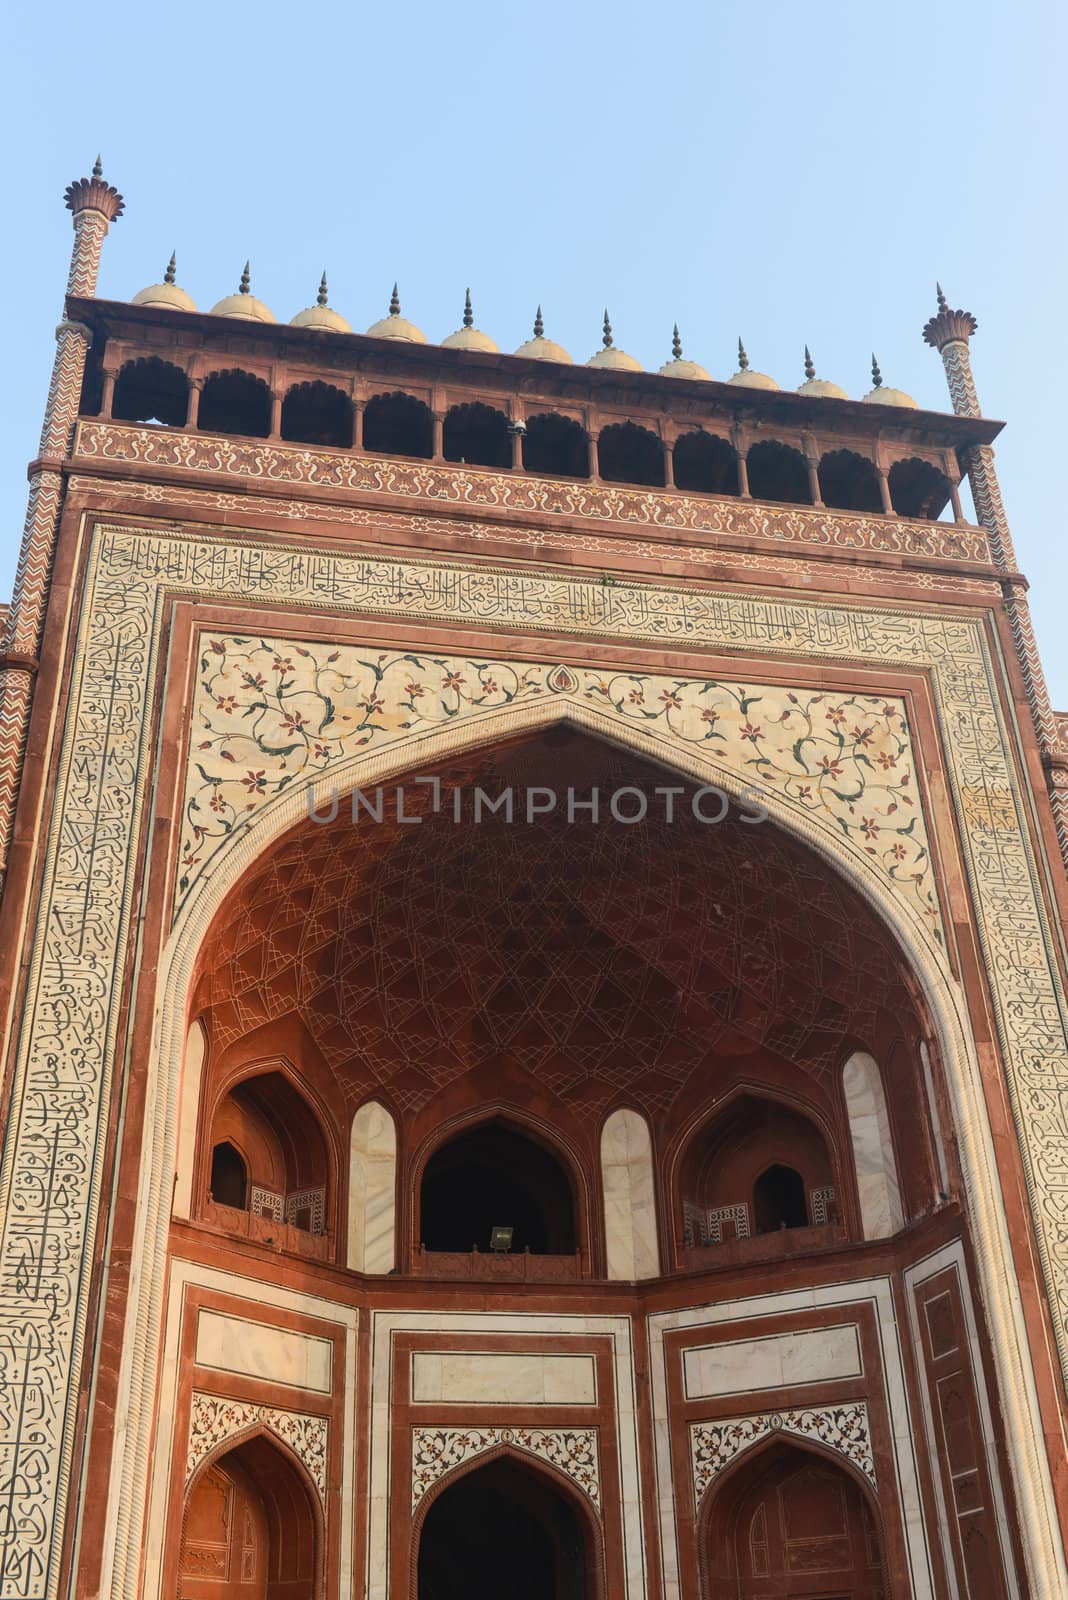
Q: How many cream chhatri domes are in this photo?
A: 11